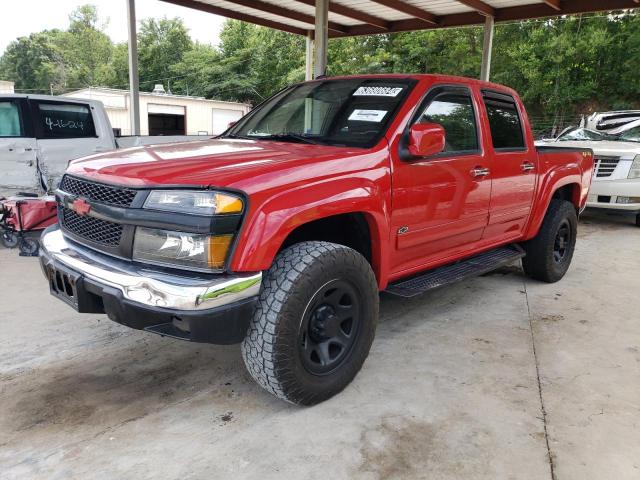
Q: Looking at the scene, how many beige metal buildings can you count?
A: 1